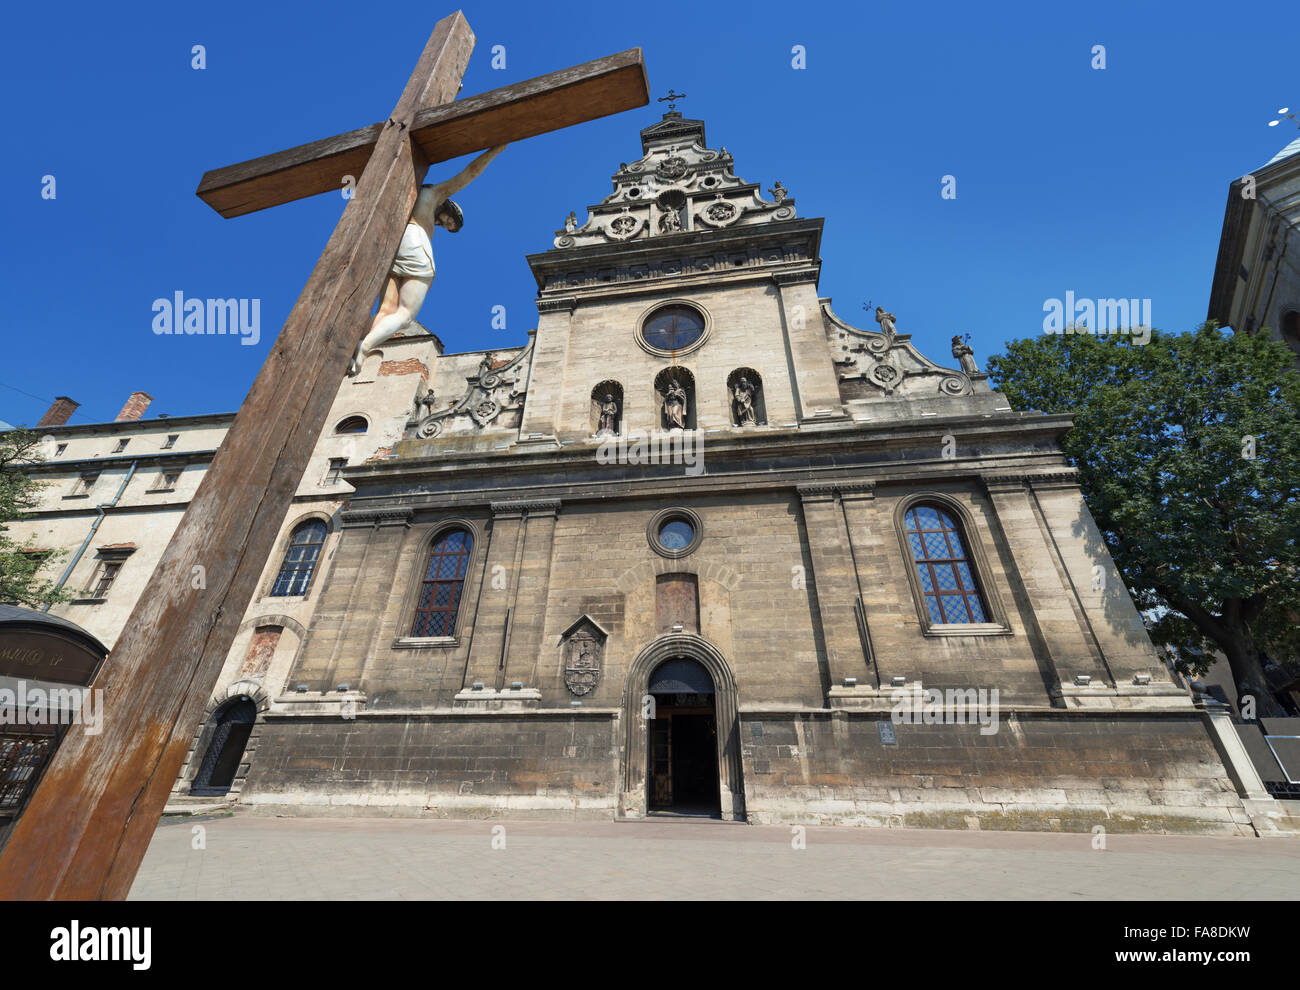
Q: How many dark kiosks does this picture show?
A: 1